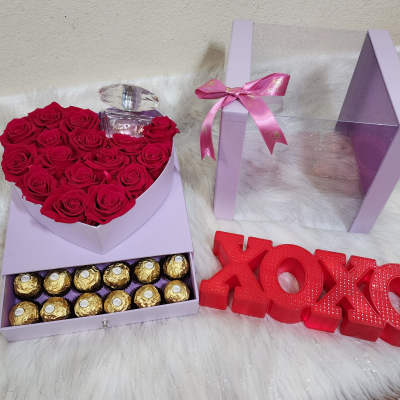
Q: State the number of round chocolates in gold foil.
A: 12